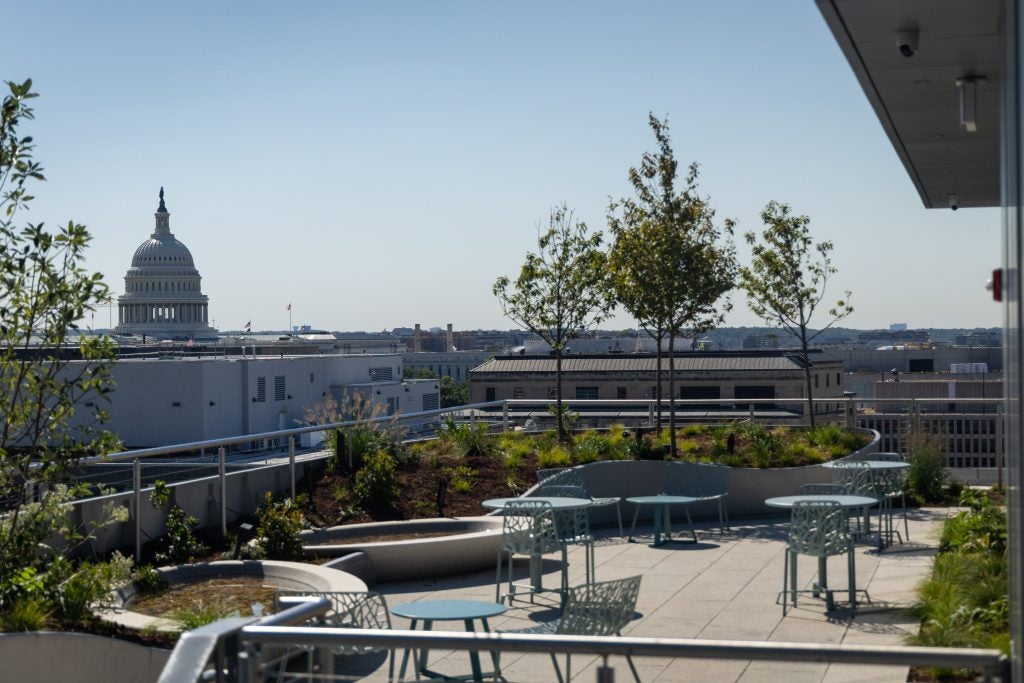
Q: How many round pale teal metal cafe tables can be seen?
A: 5